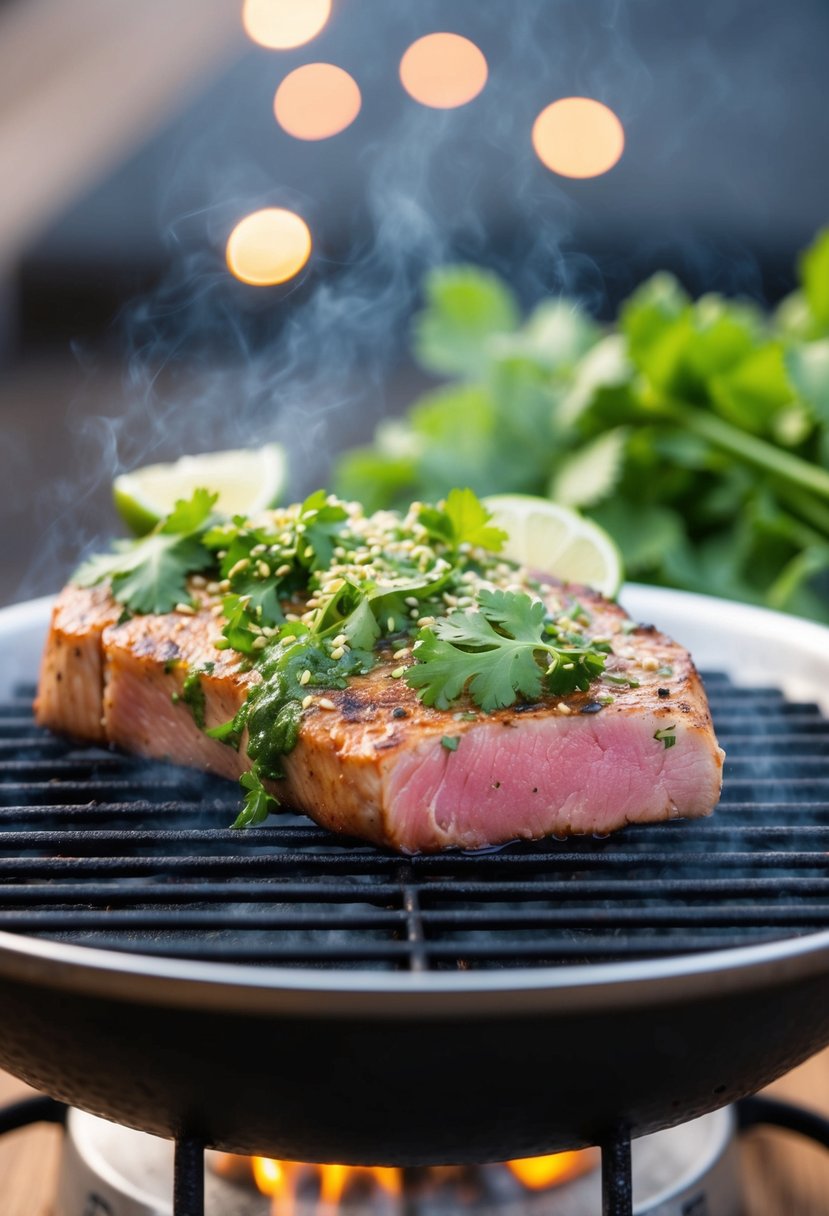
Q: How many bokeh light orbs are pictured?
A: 5